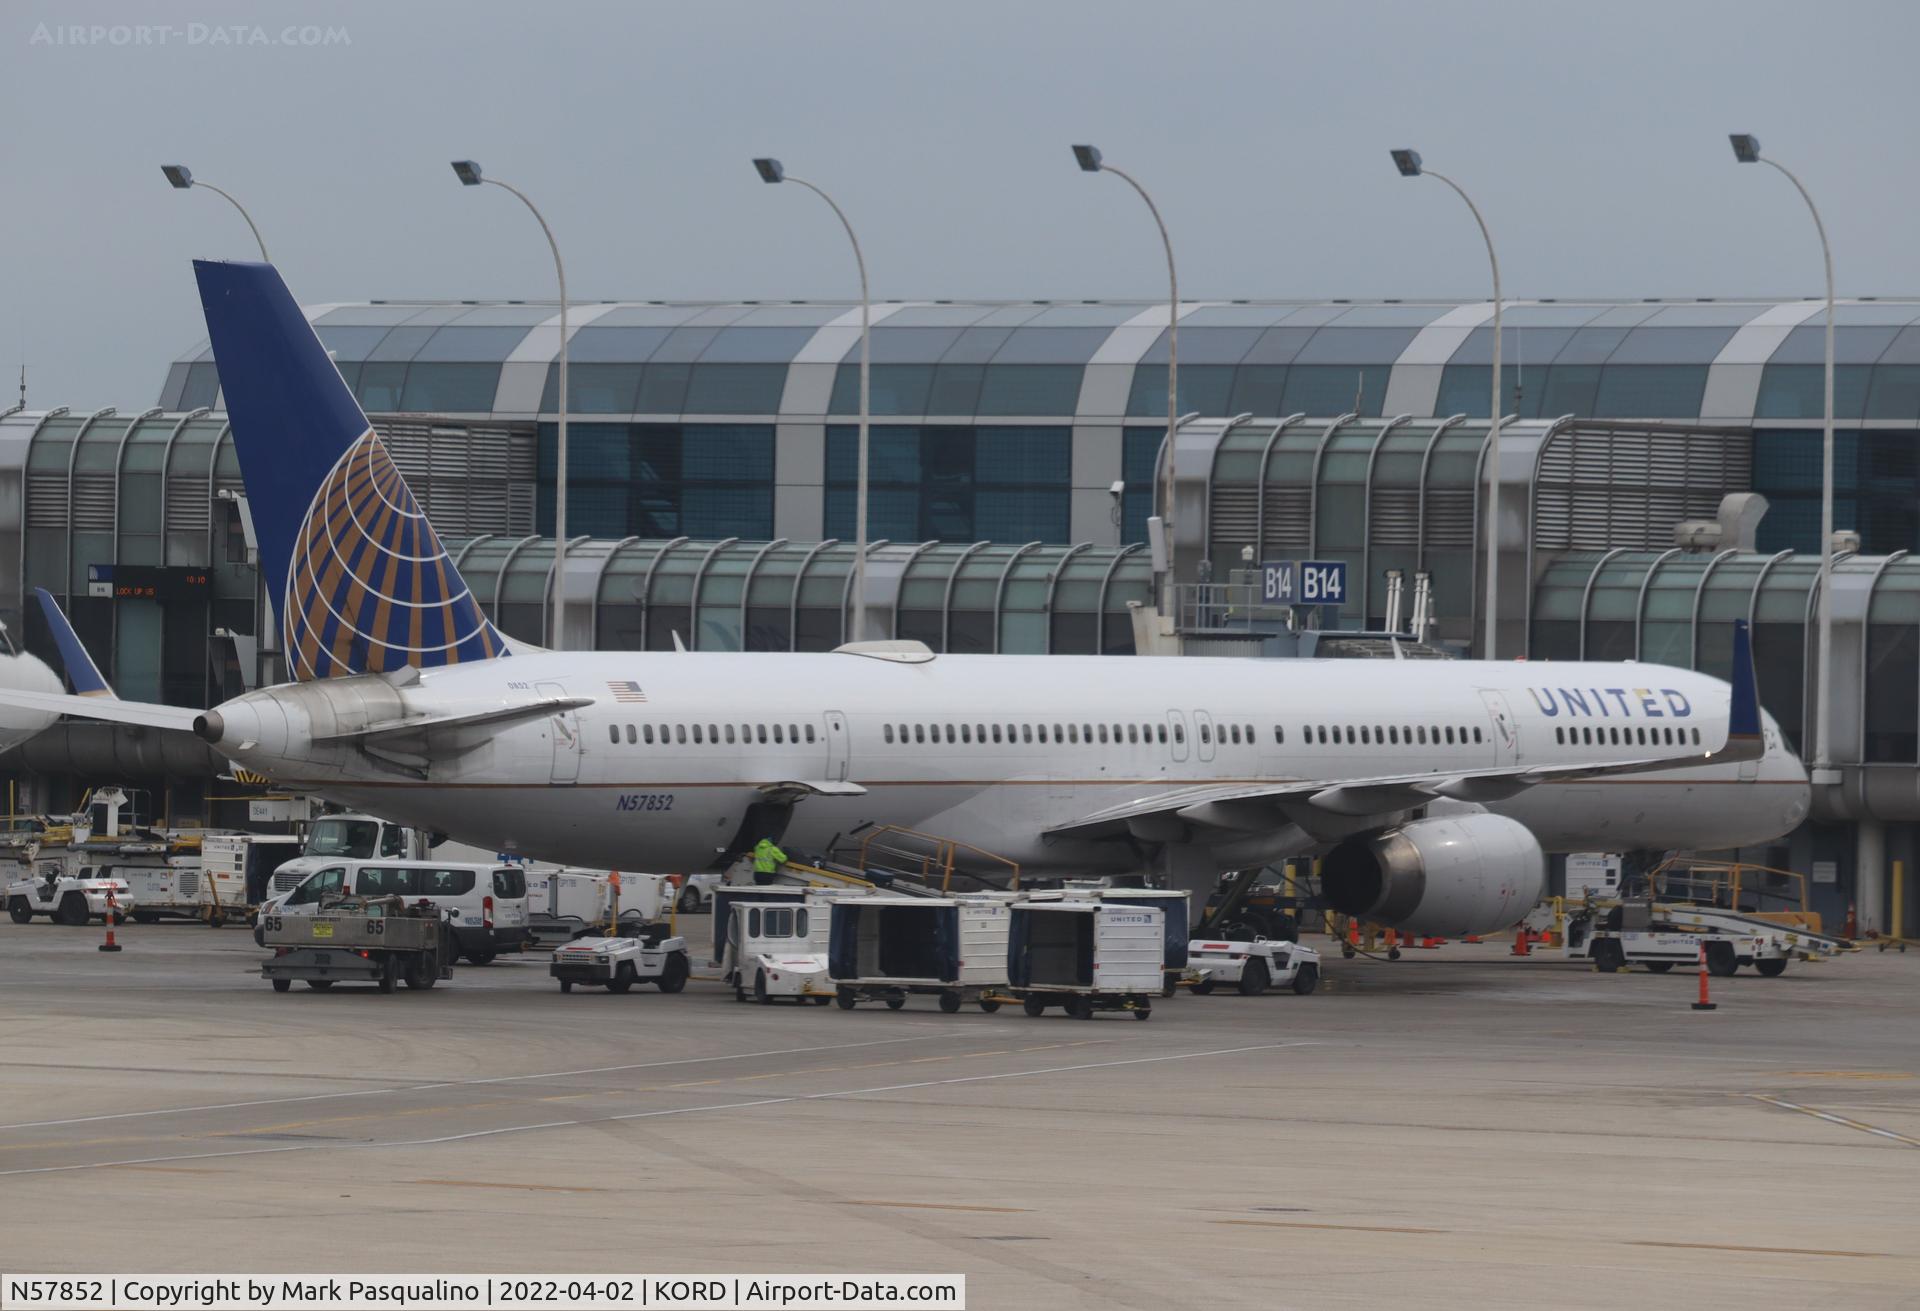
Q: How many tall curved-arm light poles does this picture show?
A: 6